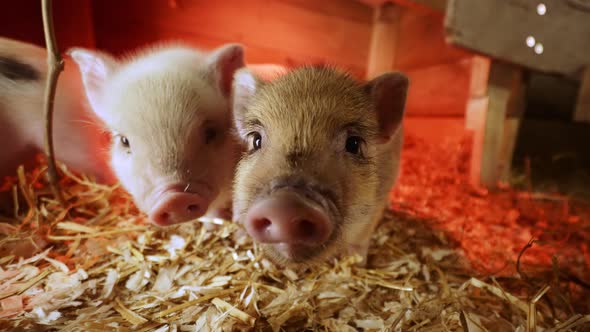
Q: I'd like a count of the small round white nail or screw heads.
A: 3